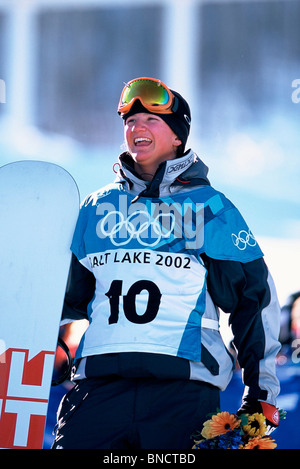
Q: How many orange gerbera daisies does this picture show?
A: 2